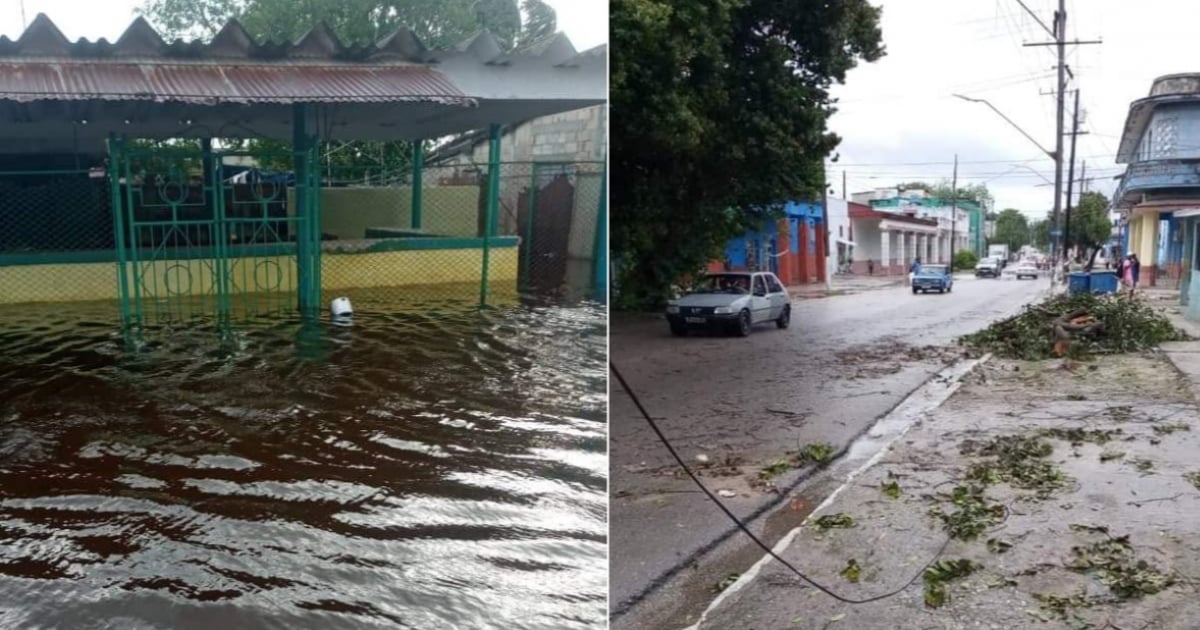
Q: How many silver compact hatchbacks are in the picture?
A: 1